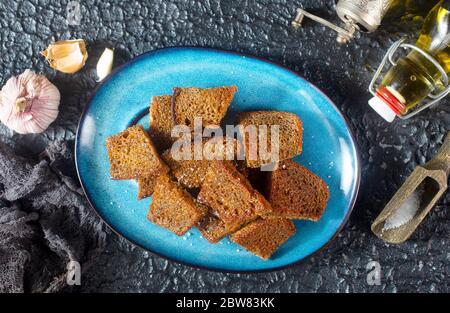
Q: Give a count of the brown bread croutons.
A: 11